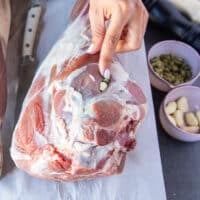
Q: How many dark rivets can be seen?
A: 3